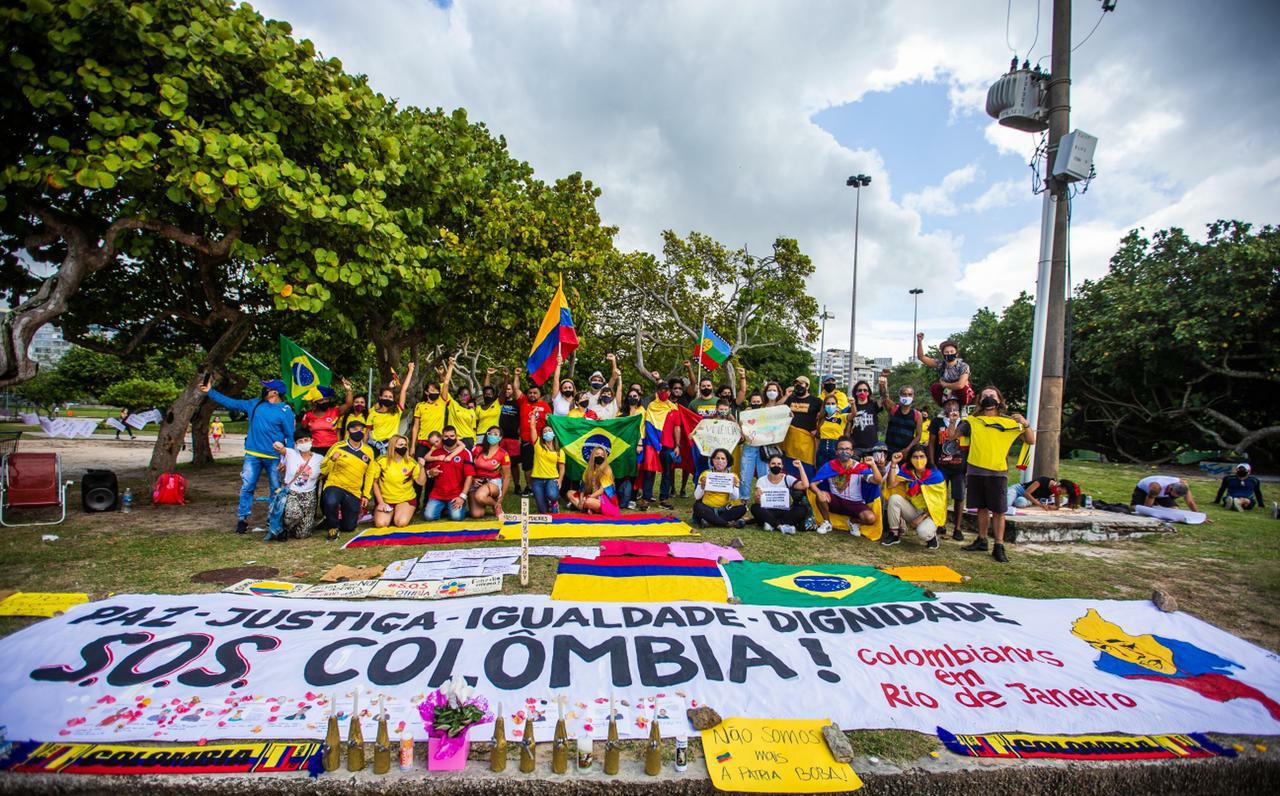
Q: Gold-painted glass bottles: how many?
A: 8